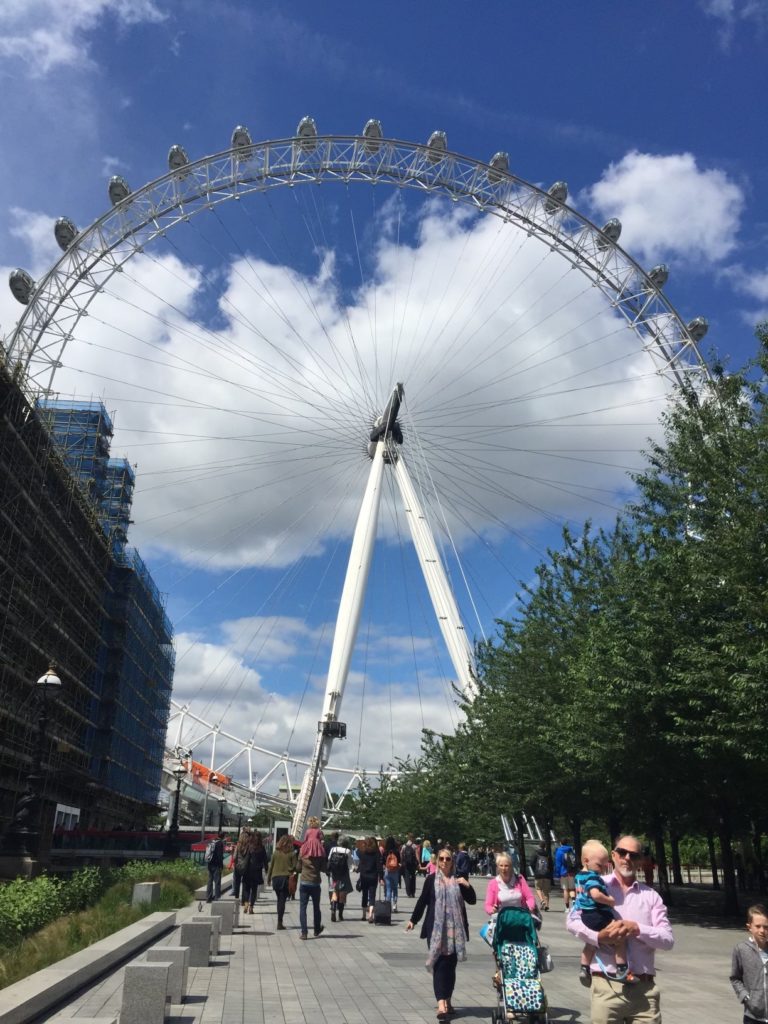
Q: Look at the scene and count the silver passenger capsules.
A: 13